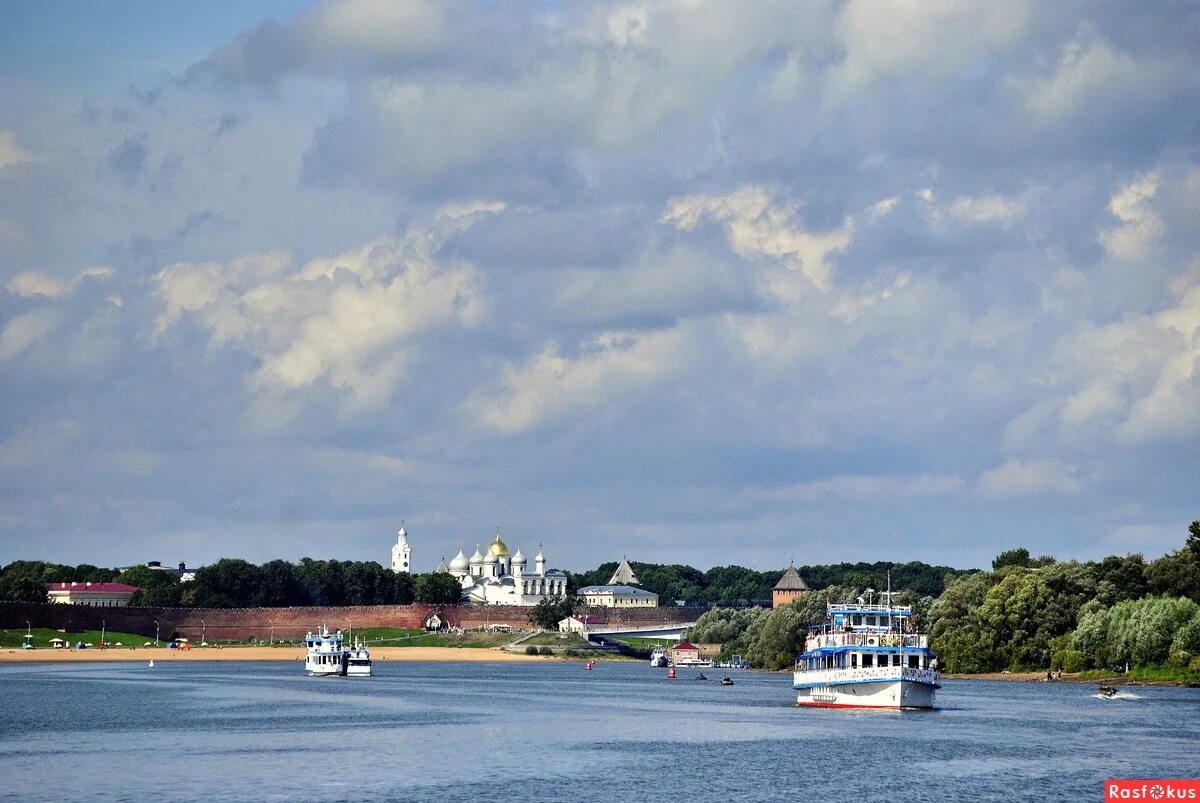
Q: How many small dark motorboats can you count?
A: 3